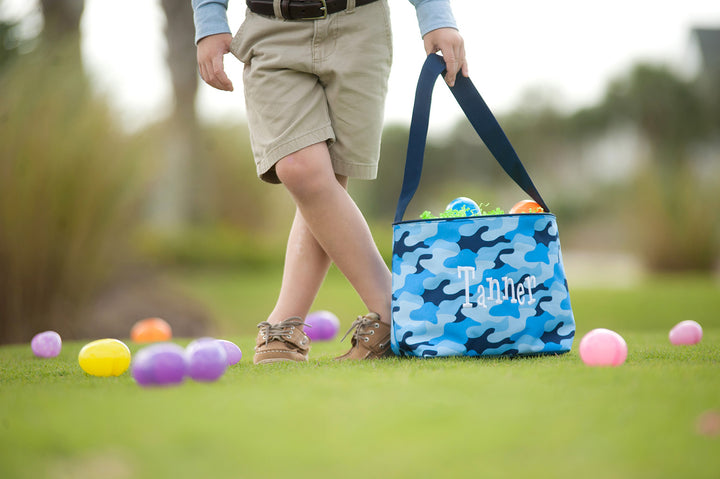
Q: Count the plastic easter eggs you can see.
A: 12